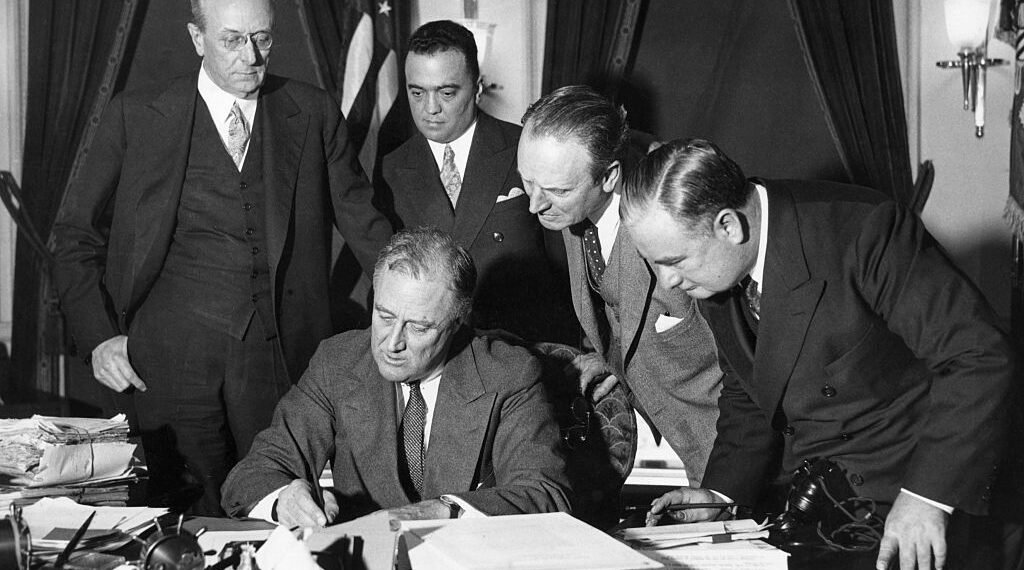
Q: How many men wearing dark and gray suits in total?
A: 5